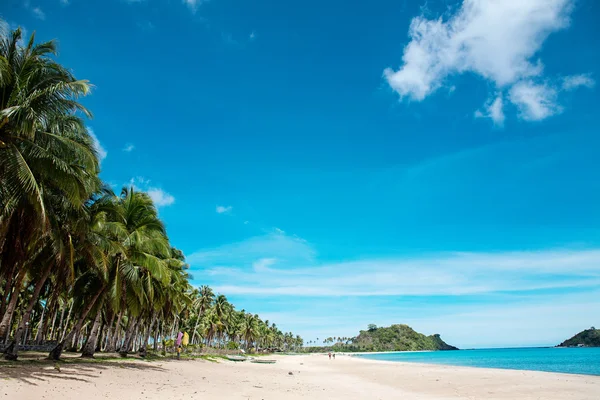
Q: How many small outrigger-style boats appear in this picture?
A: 2